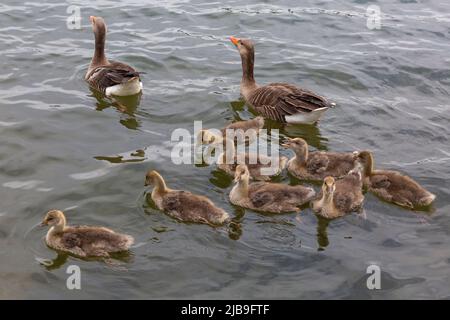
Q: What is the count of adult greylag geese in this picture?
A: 2